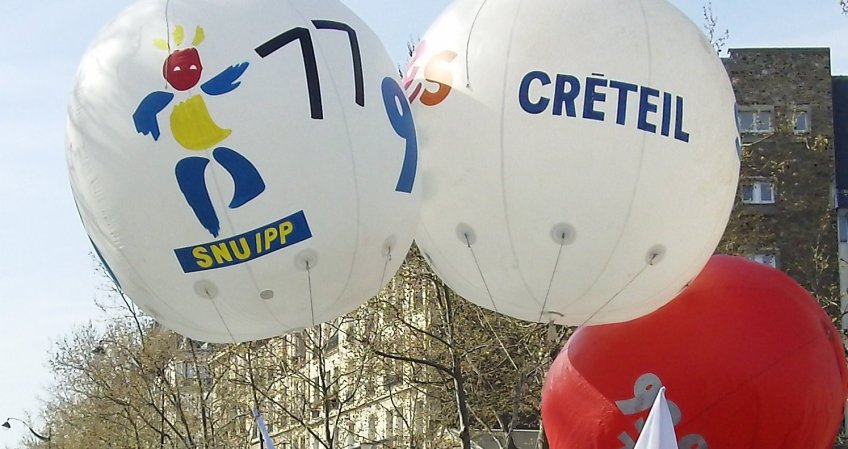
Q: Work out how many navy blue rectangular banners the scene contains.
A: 1